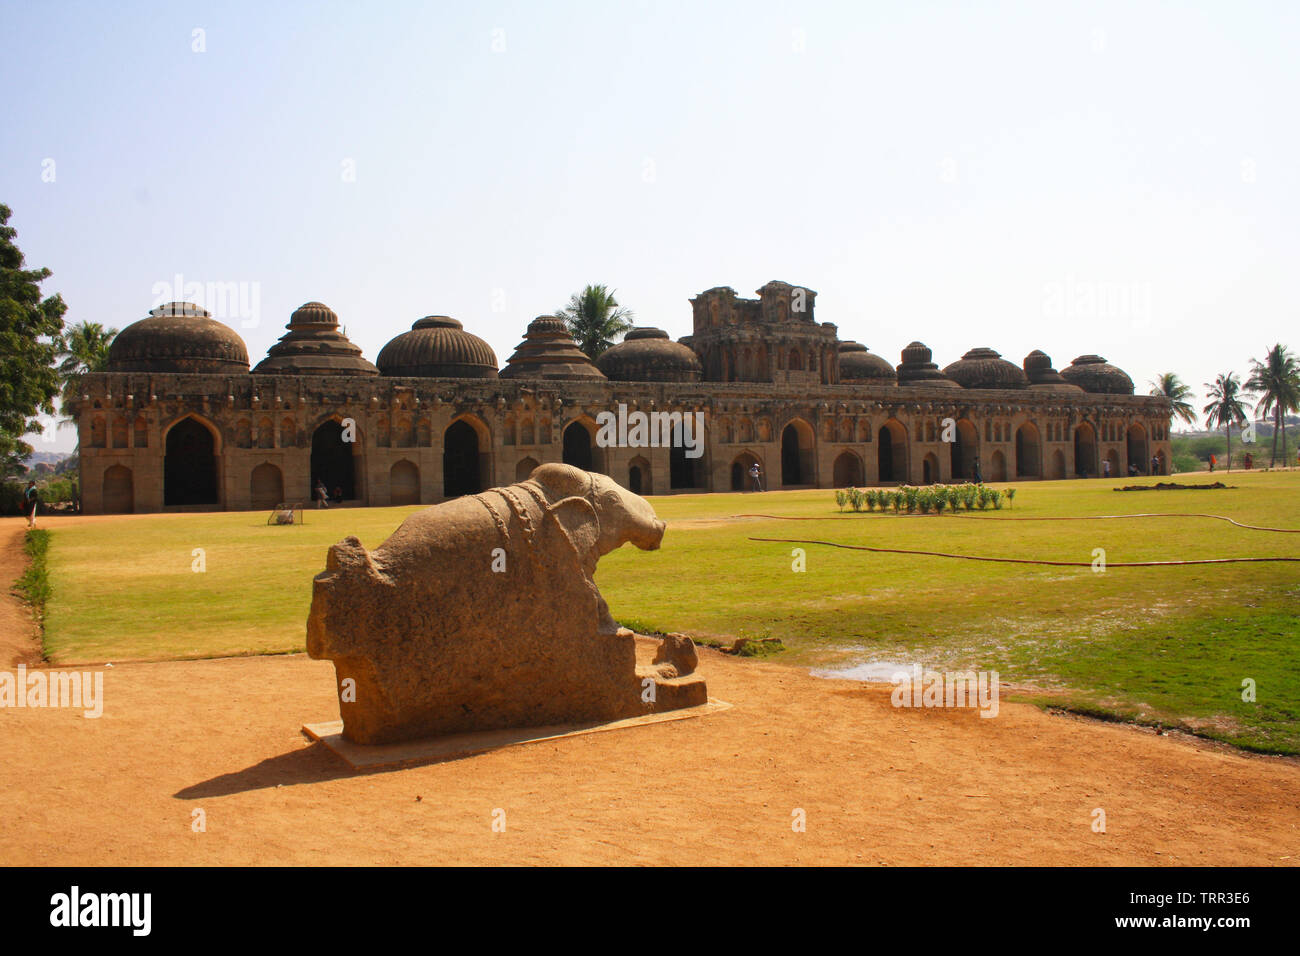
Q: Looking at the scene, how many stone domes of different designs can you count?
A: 10